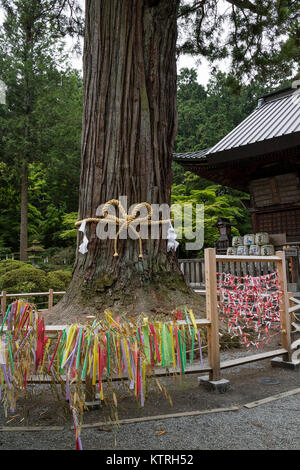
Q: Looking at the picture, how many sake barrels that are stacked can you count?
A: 7